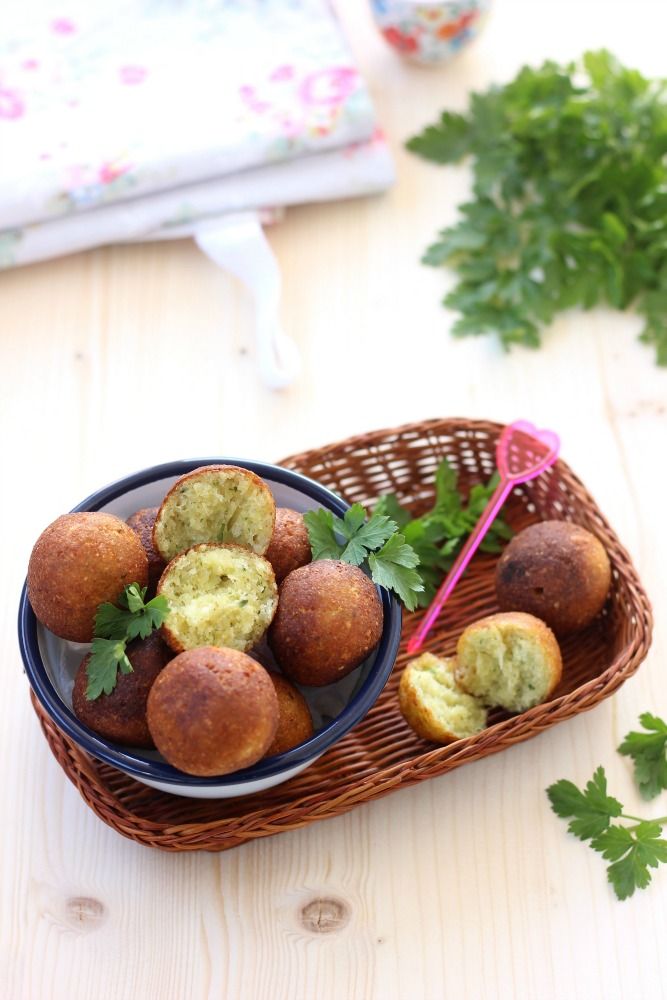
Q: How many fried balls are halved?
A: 2